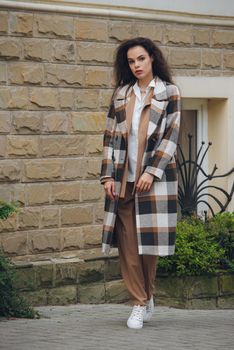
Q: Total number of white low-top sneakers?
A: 2